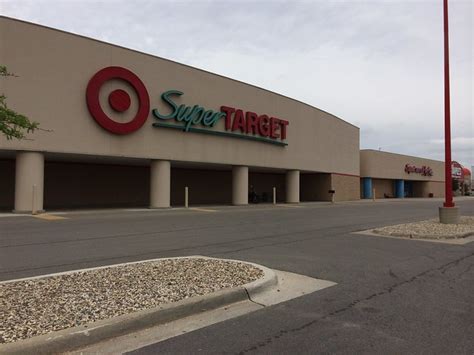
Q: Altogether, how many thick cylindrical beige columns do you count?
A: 4